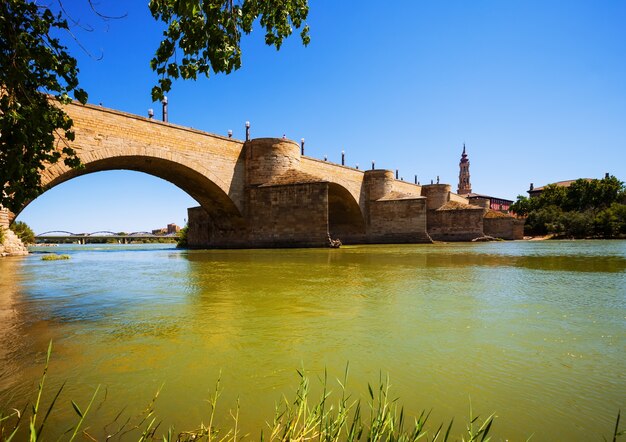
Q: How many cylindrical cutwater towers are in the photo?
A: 4